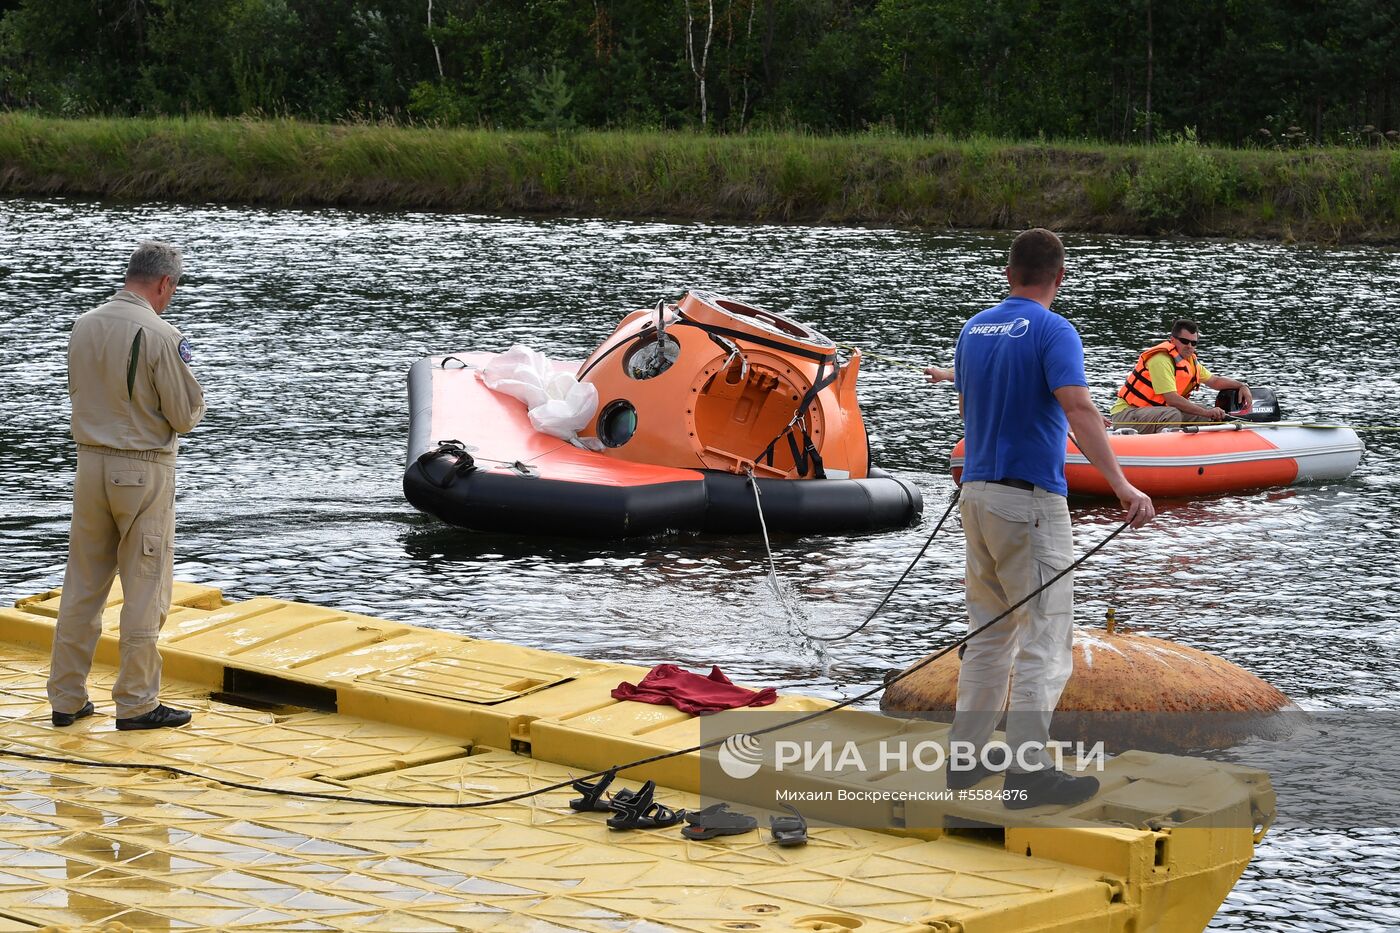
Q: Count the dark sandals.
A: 4